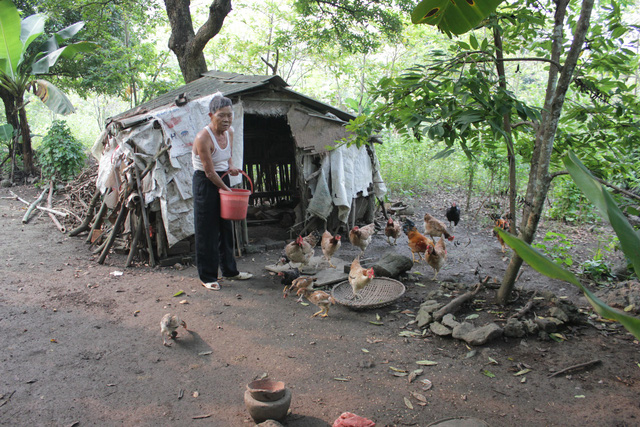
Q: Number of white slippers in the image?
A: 2